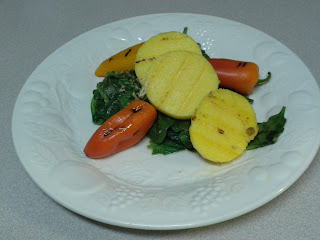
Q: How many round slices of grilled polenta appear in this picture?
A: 3